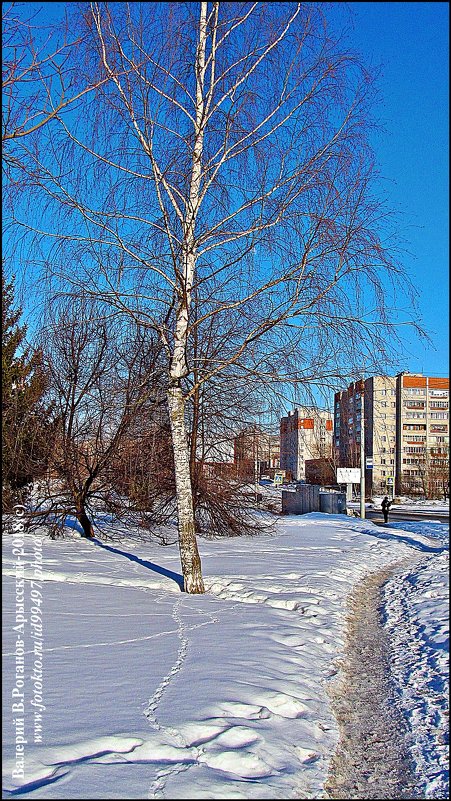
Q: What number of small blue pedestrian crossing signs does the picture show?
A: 2